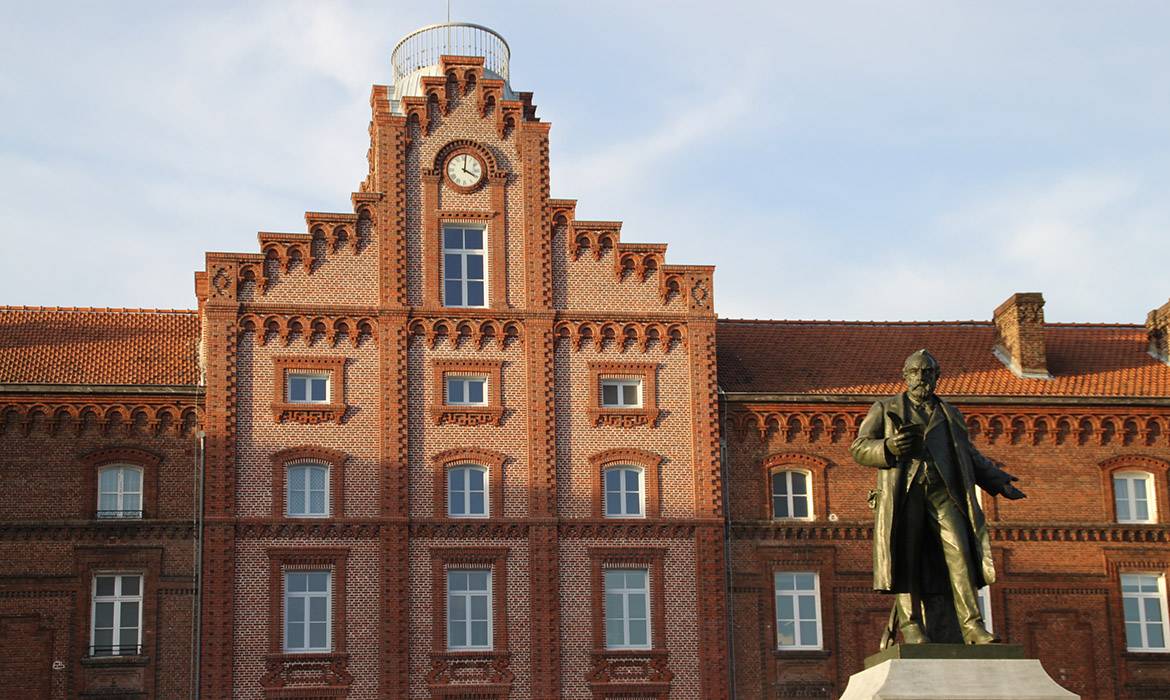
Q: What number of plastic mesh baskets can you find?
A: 0